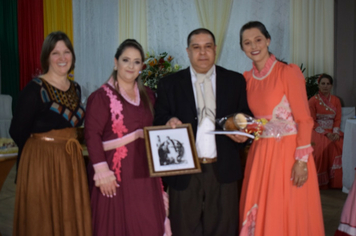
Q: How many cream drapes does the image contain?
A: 3